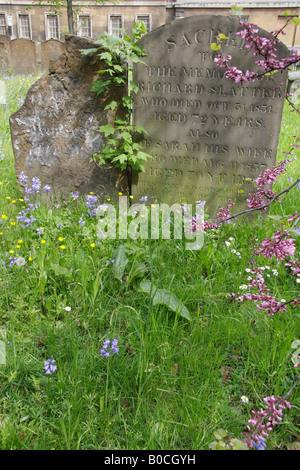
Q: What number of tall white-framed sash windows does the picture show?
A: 6